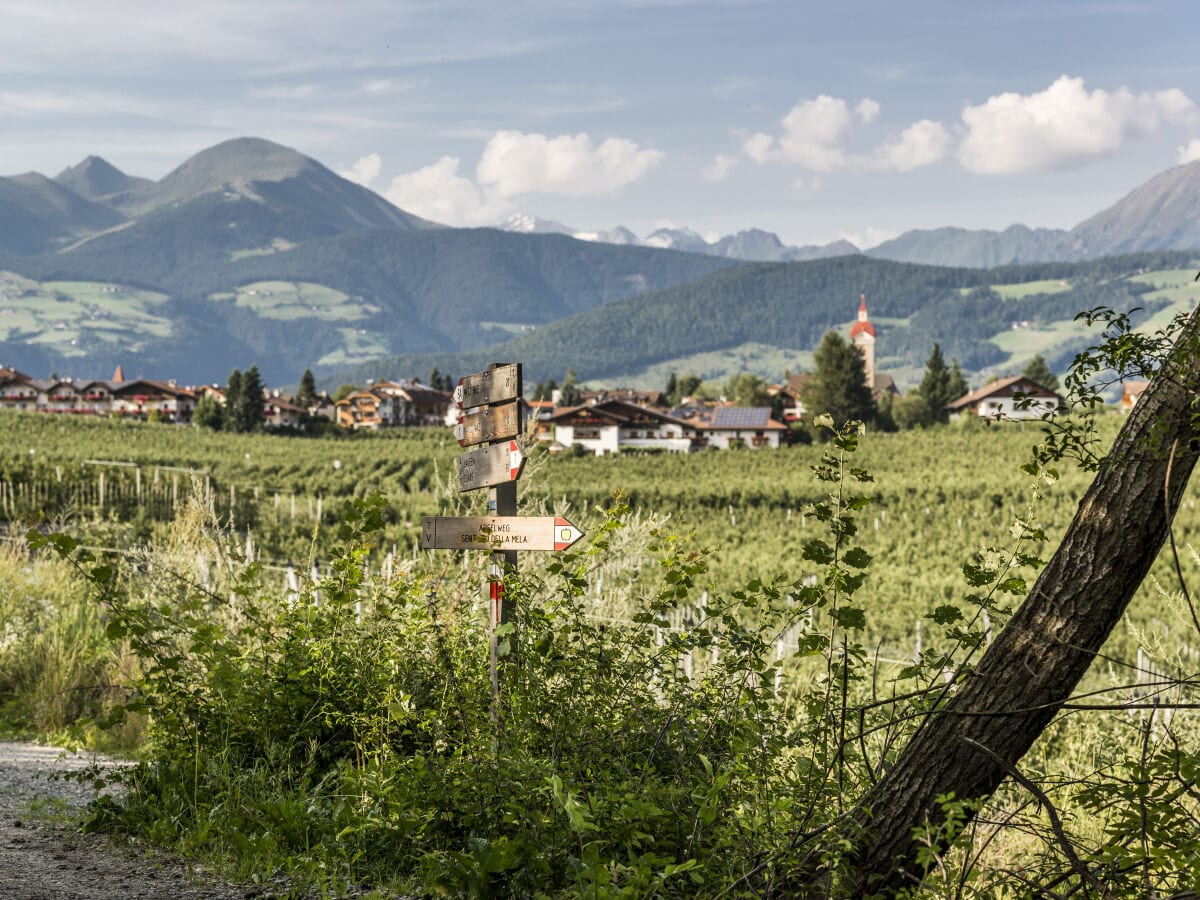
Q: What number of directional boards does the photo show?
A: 4